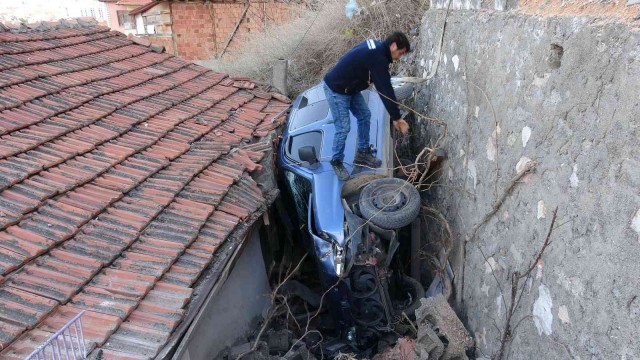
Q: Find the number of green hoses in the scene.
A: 0